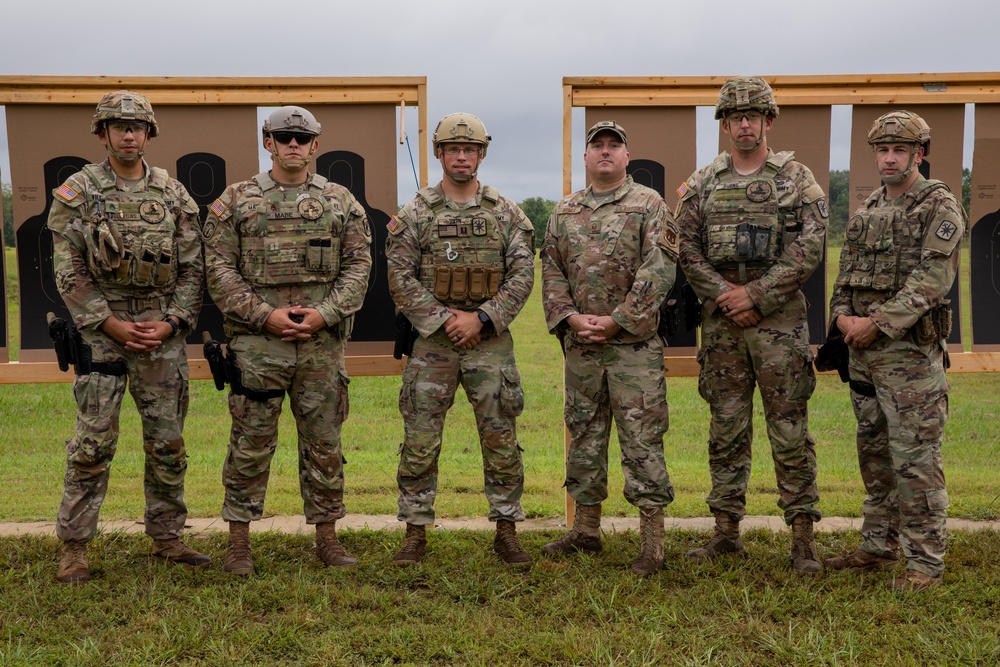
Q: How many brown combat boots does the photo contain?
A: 12